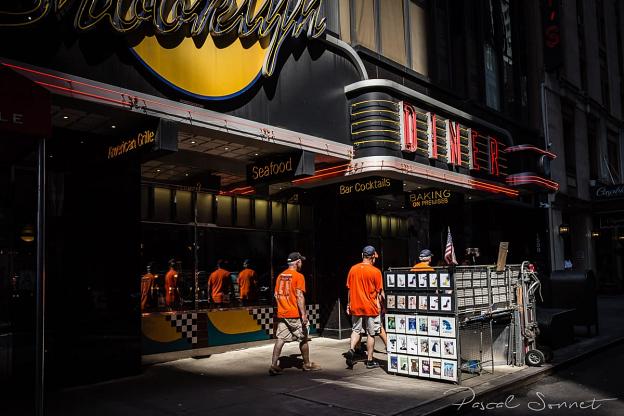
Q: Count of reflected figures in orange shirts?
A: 4